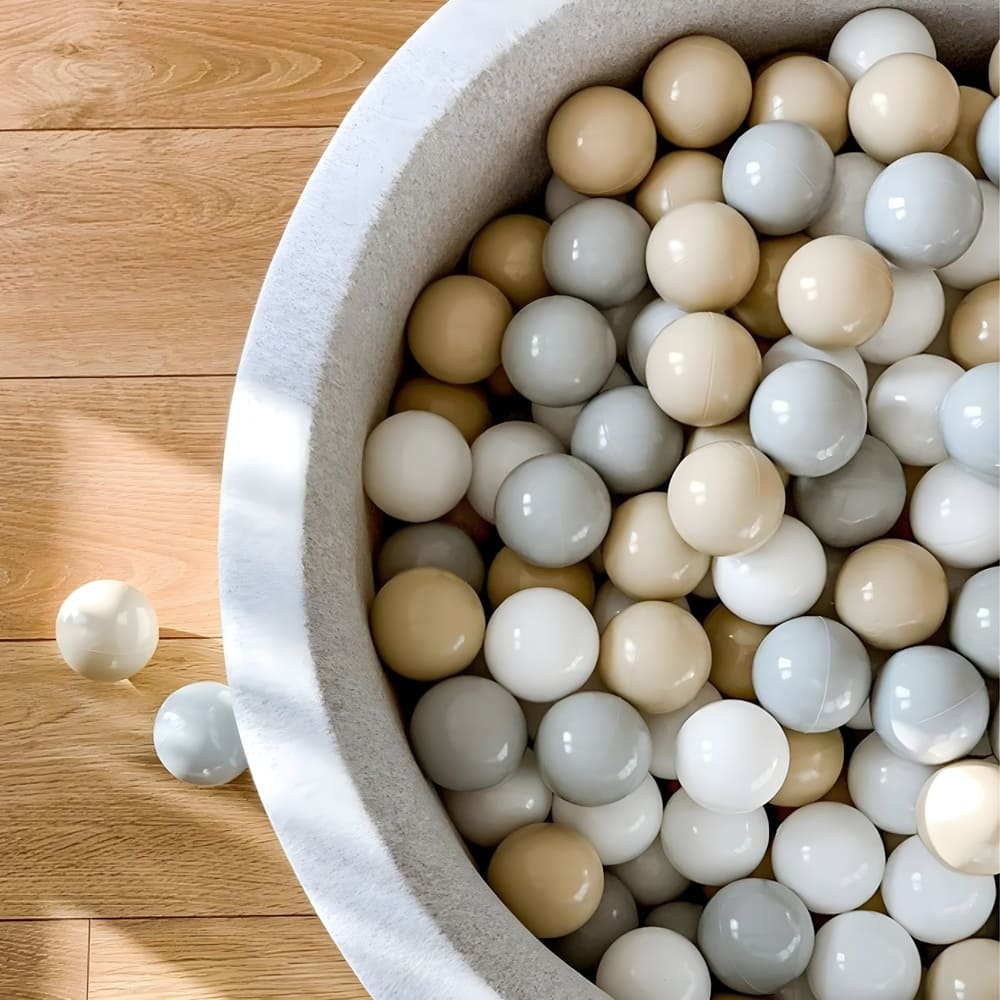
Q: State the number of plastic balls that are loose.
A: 2